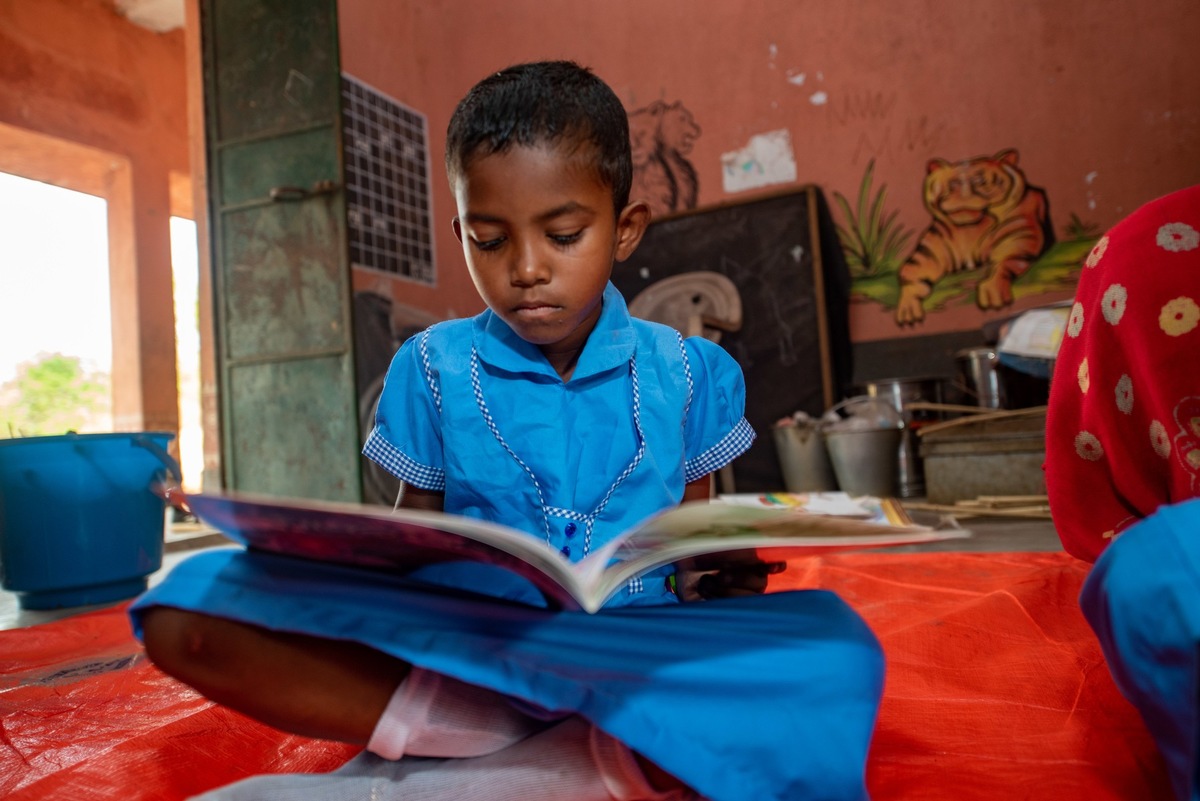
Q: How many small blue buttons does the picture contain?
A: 2